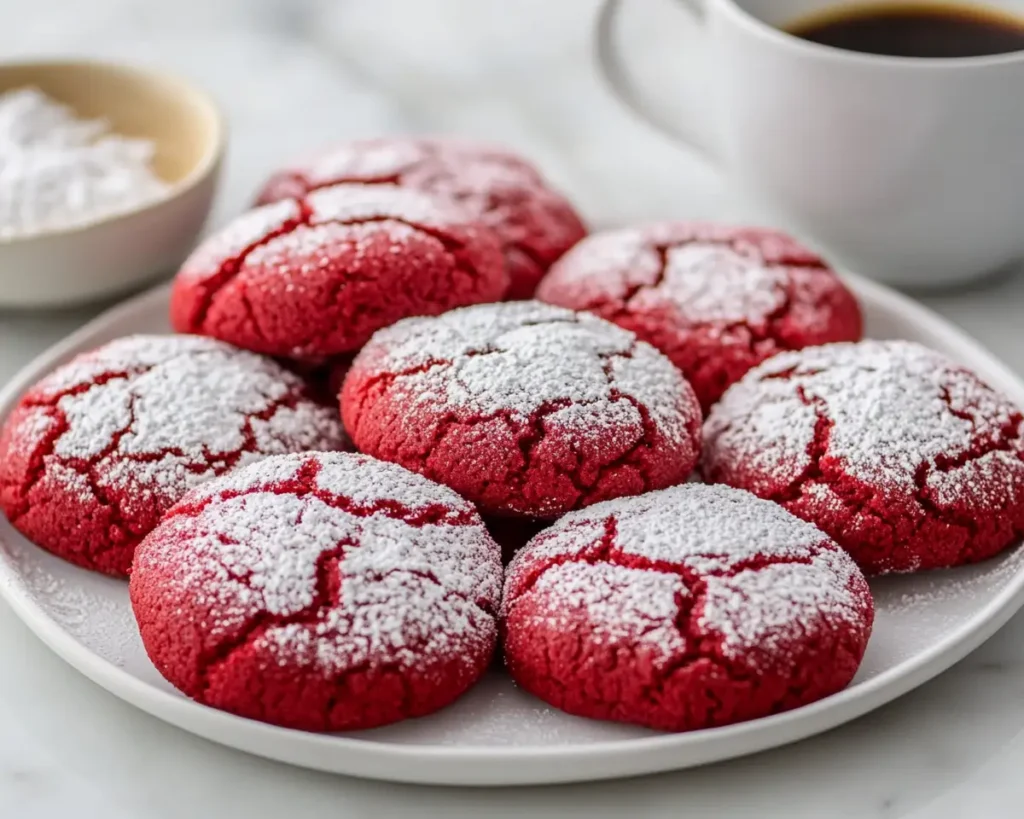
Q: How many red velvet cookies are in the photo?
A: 8